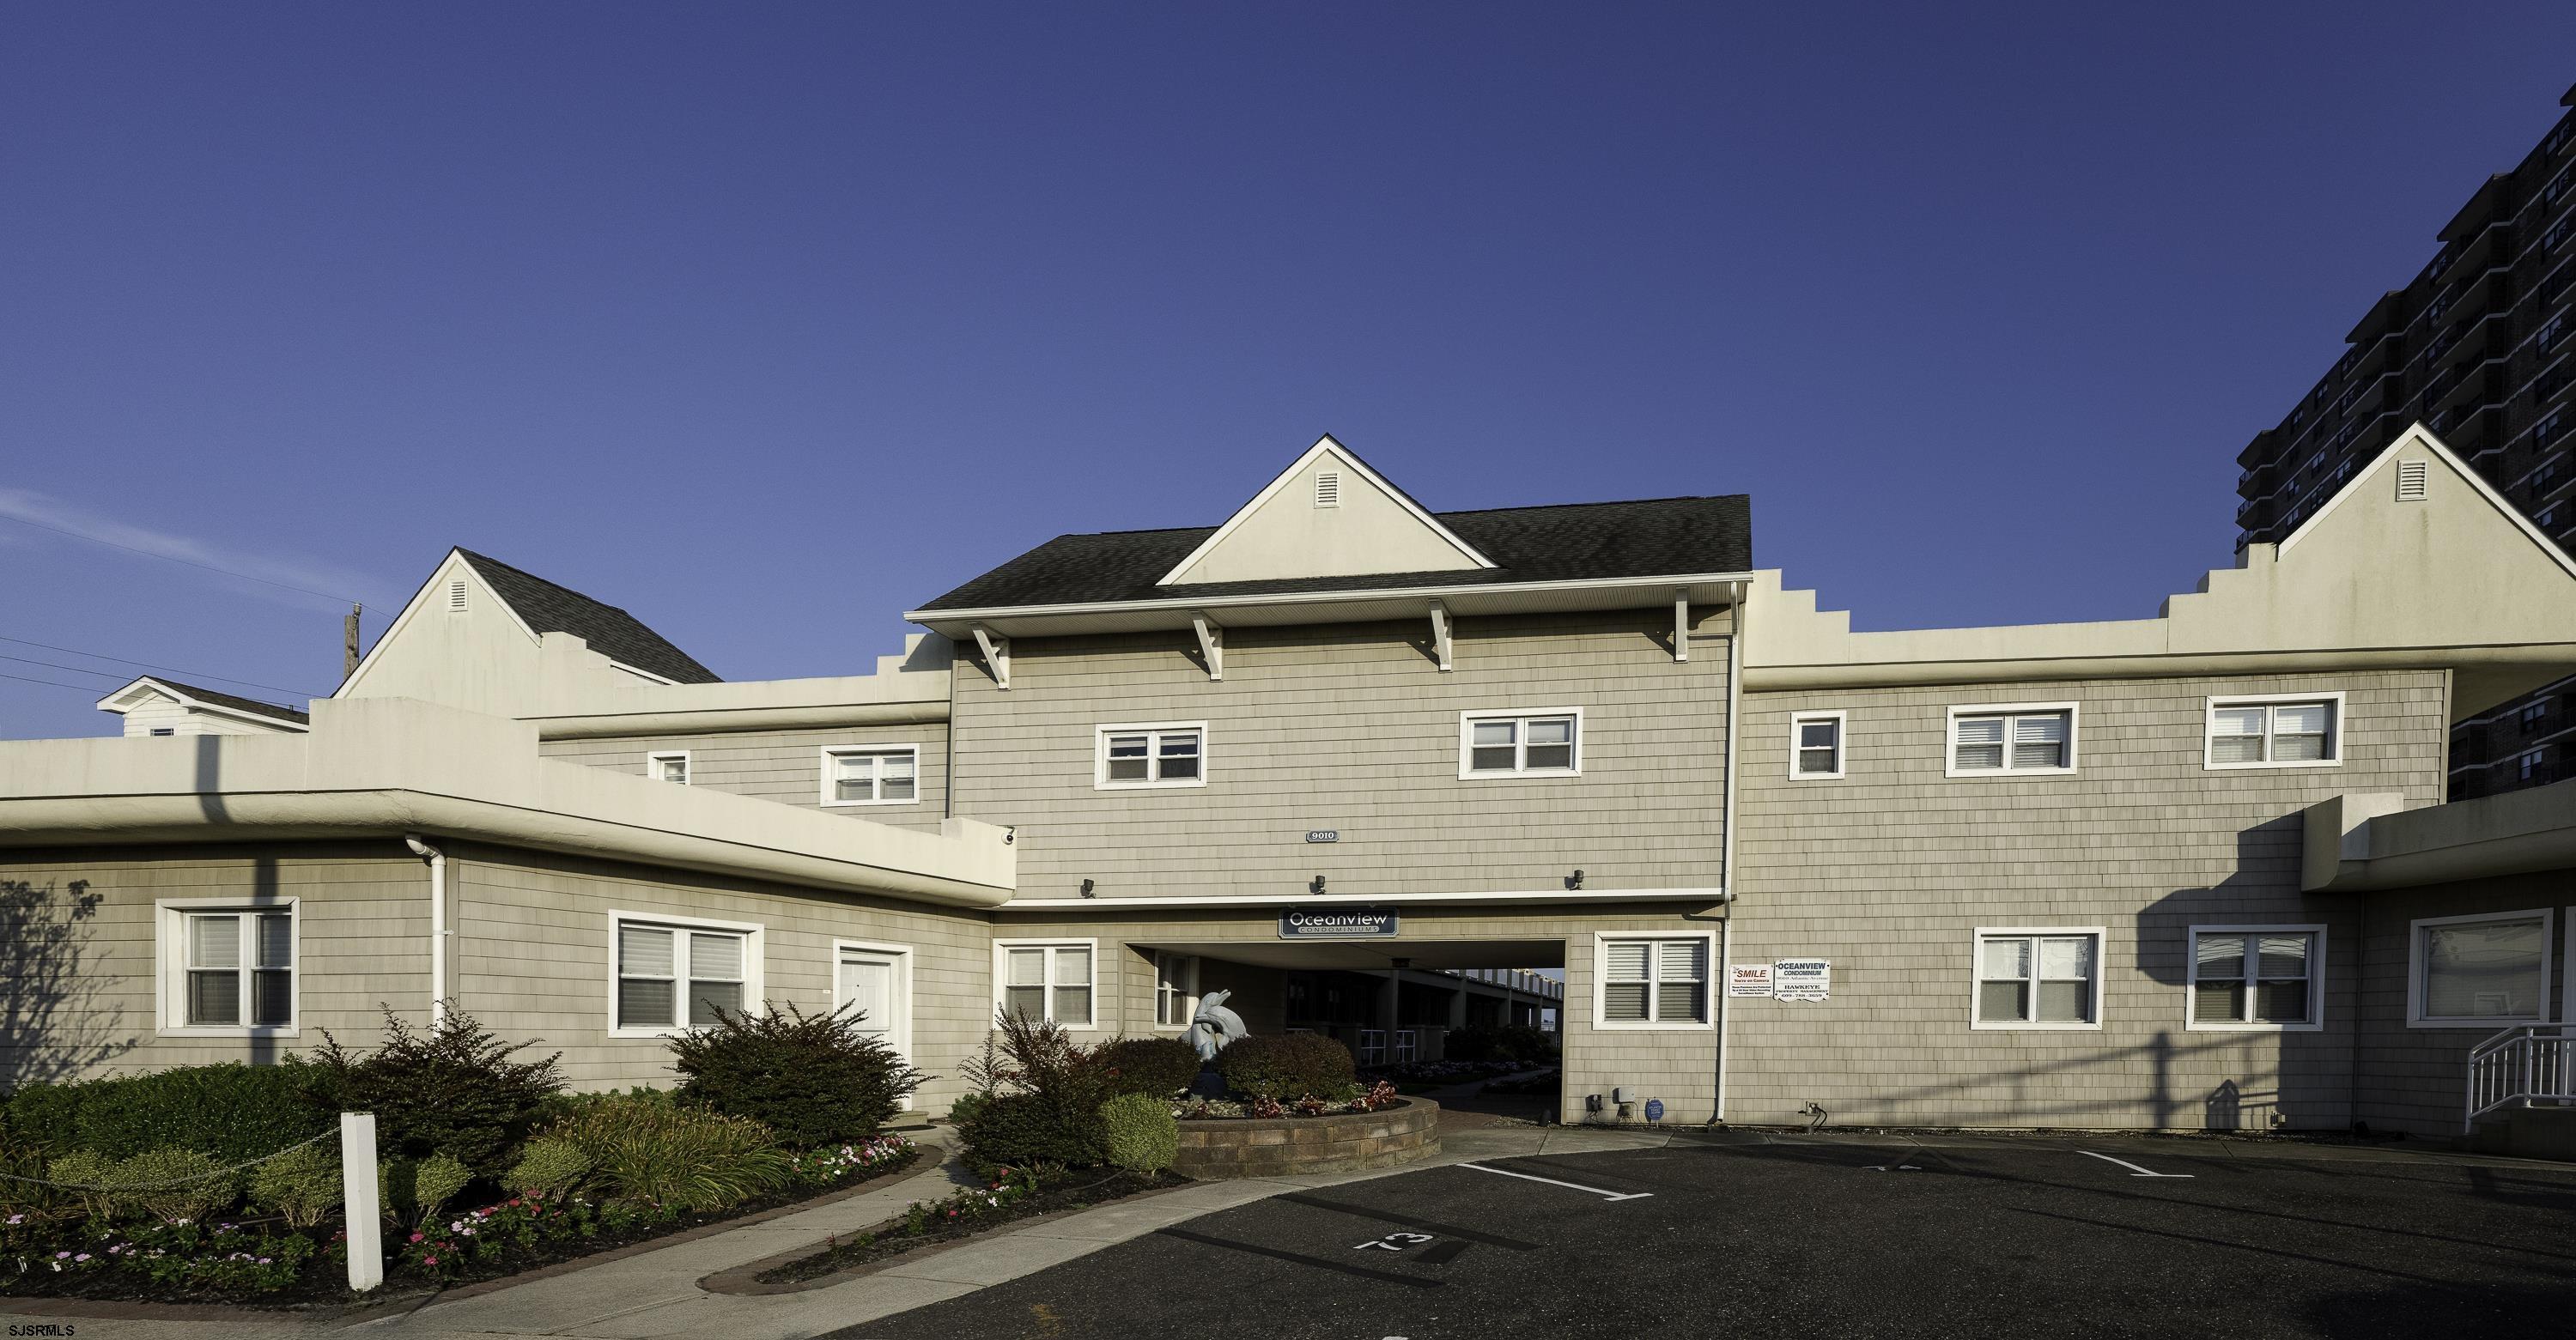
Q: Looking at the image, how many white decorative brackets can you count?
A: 4